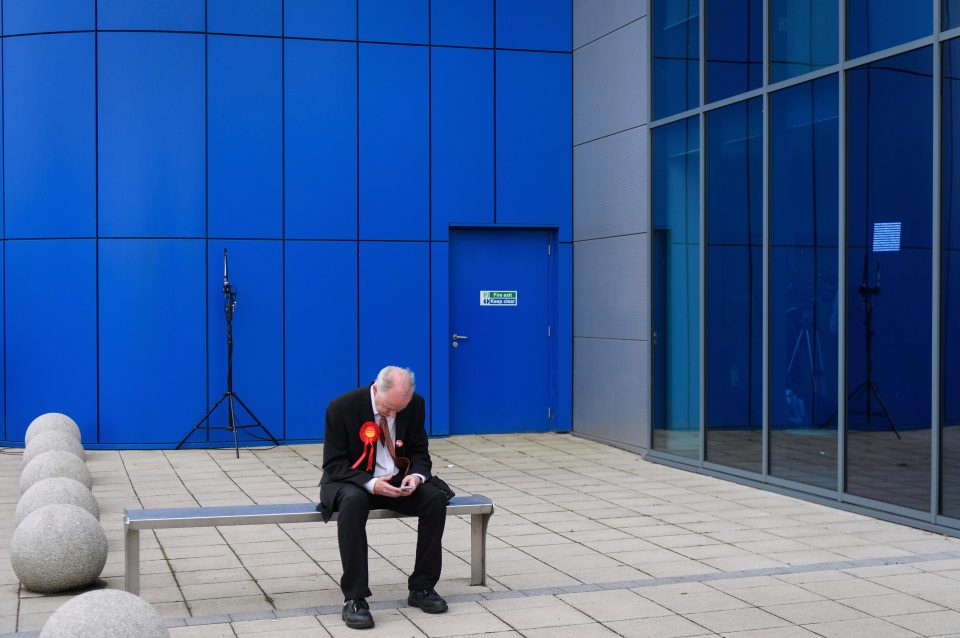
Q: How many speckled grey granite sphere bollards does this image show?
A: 6